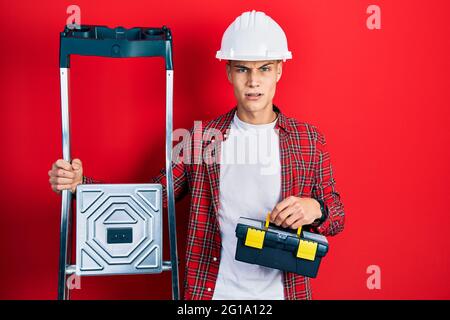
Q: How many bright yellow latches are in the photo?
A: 2